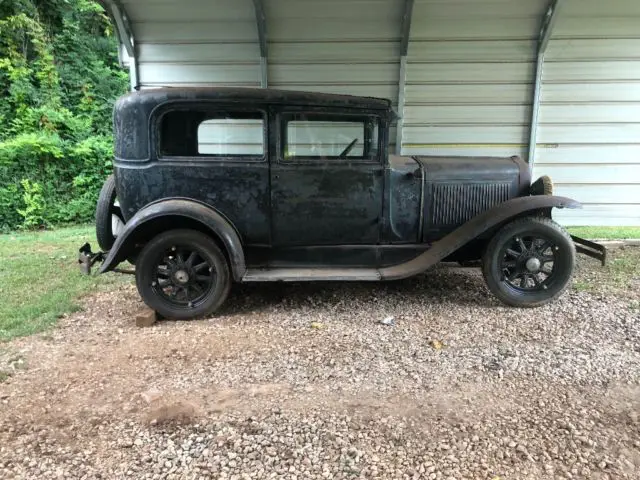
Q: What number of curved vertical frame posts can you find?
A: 4